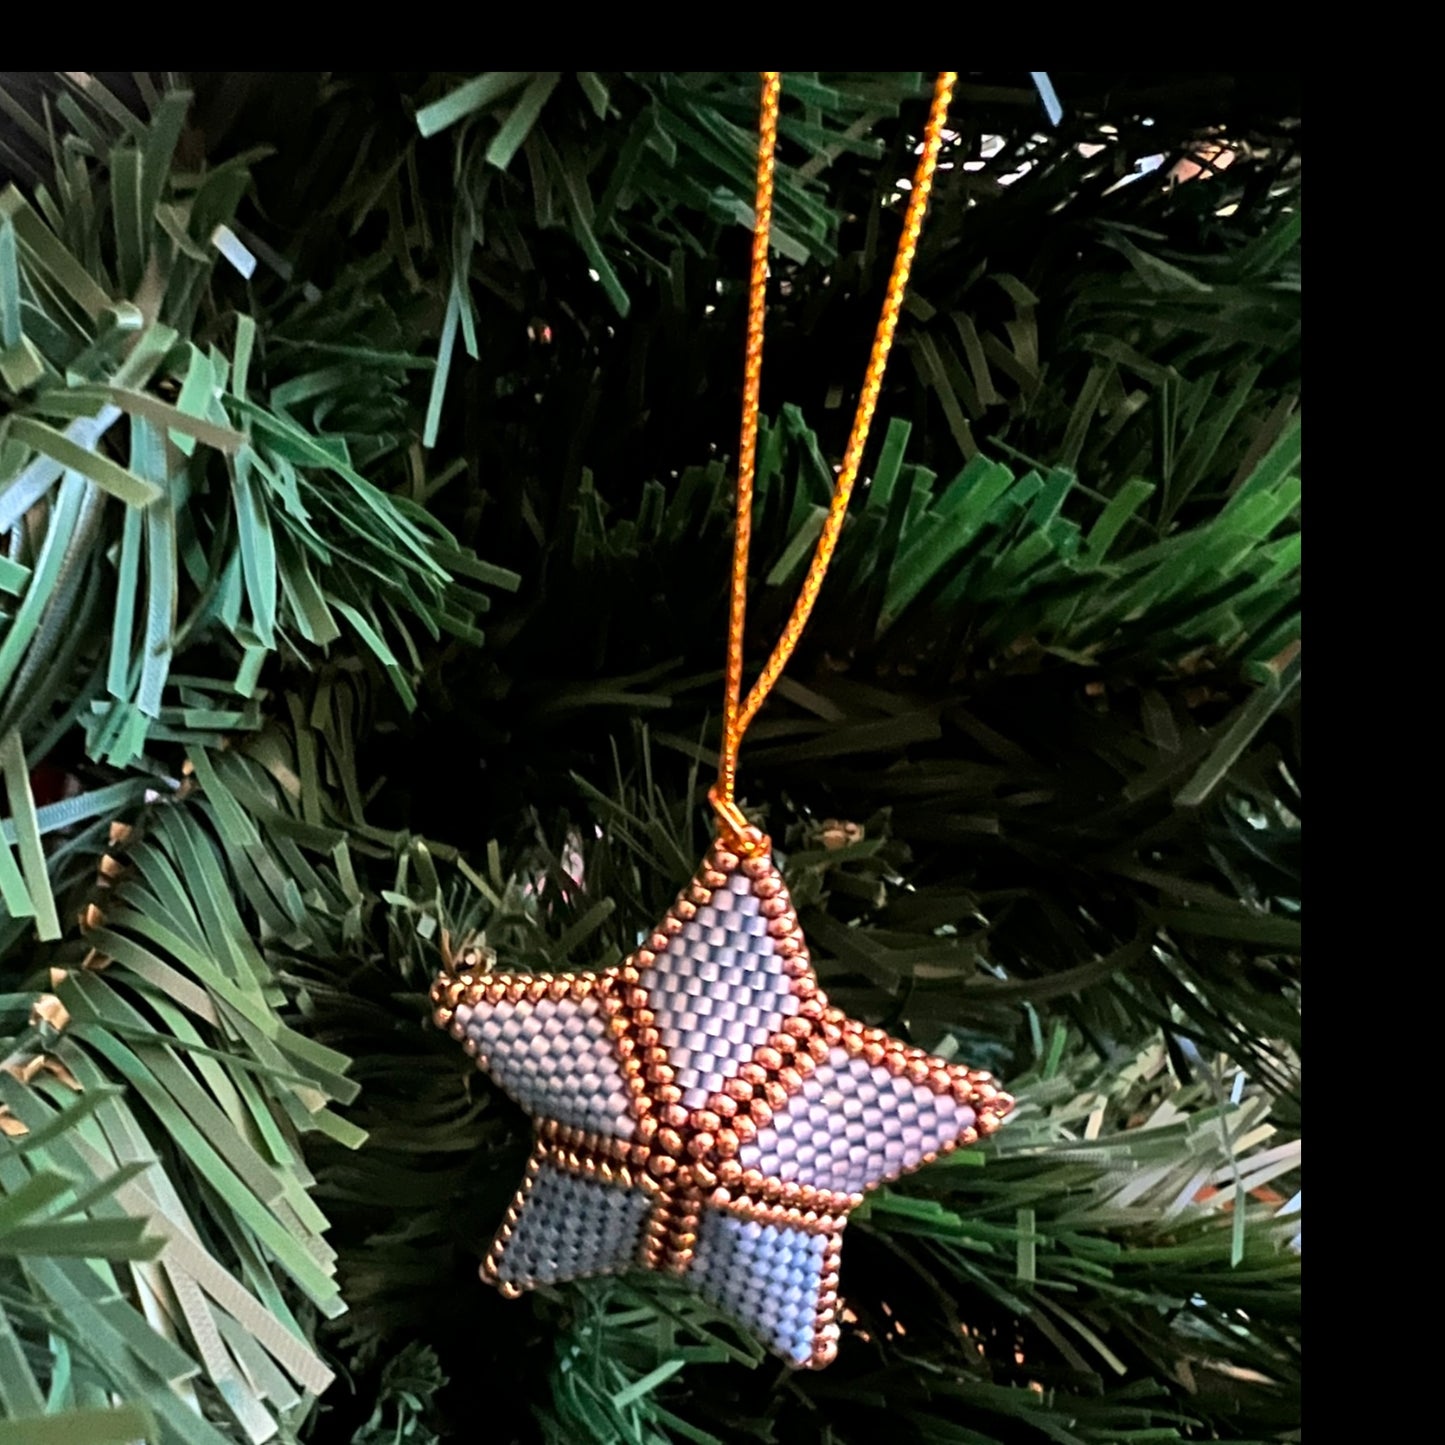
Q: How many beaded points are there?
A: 5